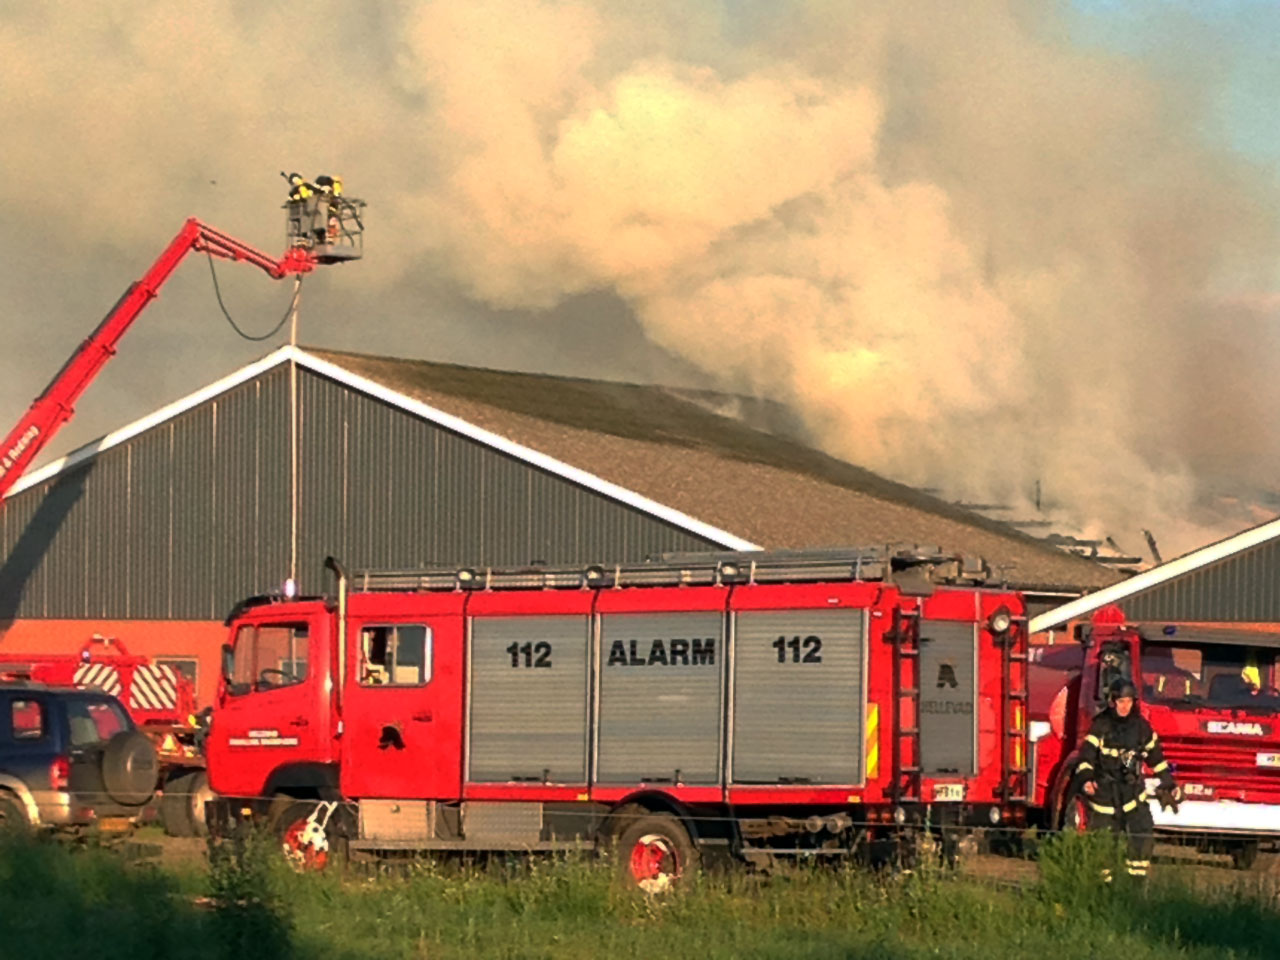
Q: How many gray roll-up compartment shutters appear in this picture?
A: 4